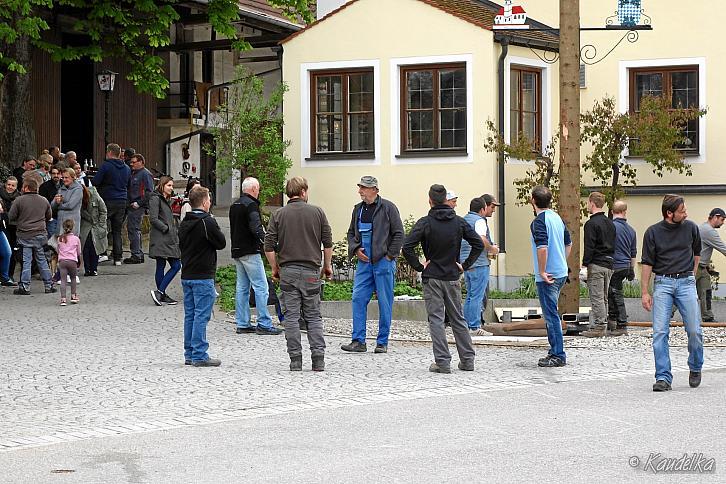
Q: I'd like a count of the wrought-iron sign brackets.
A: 2